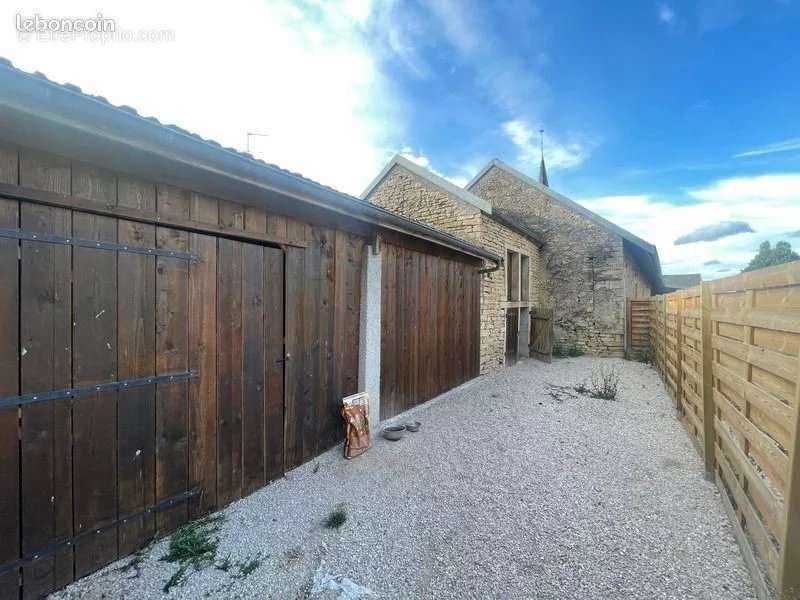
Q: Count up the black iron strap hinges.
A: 3